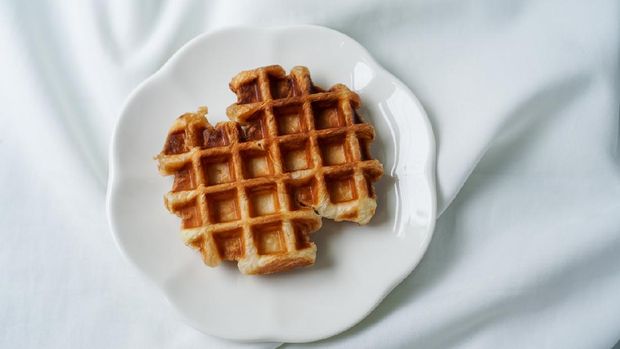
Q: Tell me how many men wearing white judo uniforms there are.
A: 0